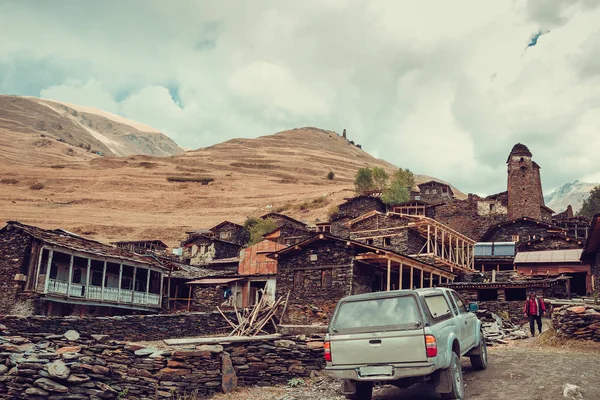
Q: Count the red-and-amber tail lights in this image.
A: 2